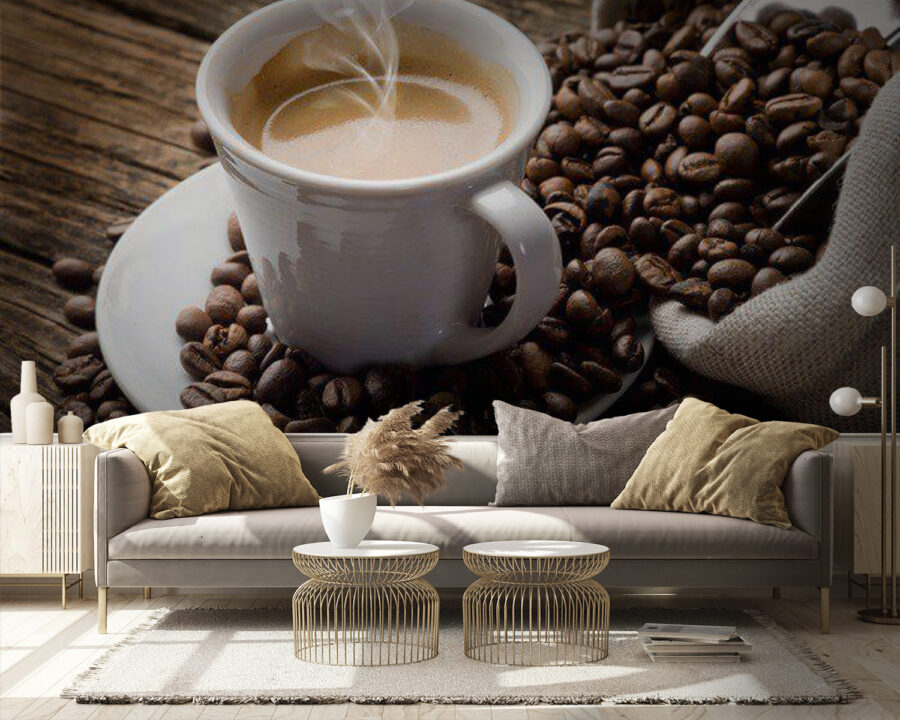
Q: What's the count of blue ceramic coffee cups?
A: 0